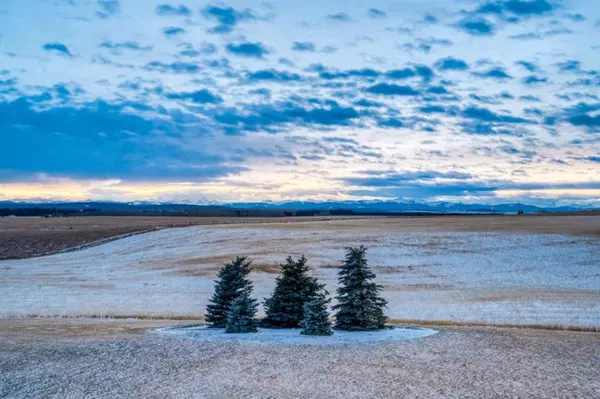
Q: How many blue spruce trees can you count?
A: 5